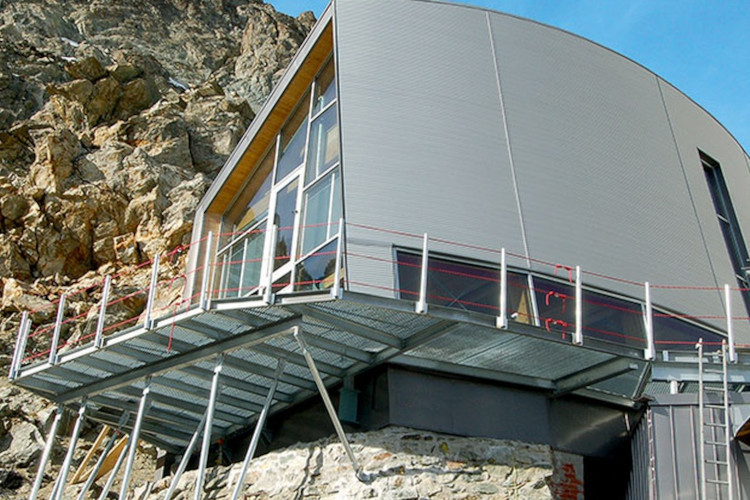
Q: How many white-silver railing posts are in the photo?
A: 13